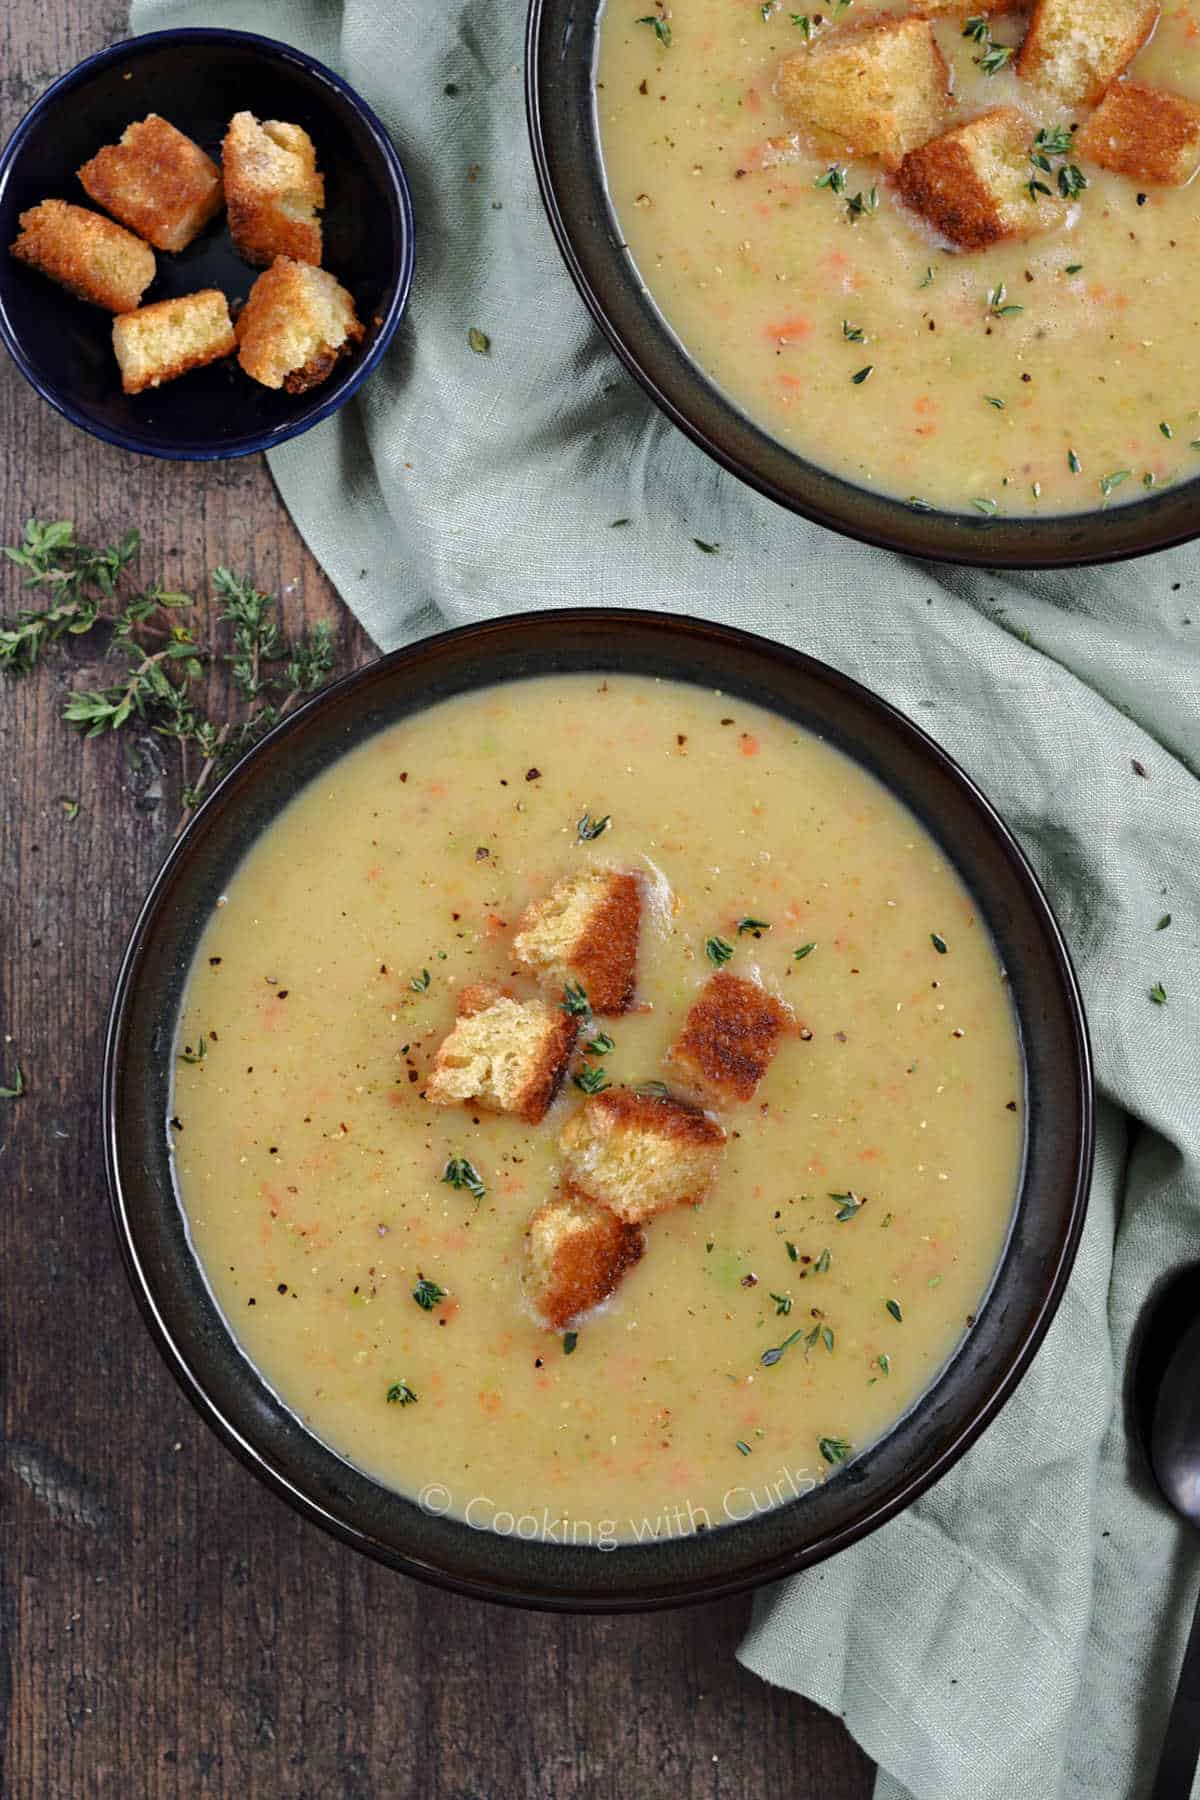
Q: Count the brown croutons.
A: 15